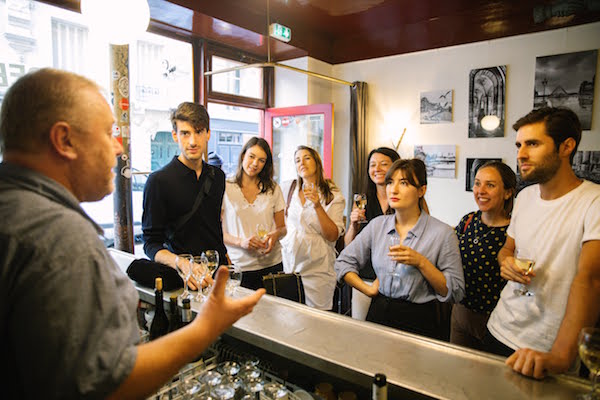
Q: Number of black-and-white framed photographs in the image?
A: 6